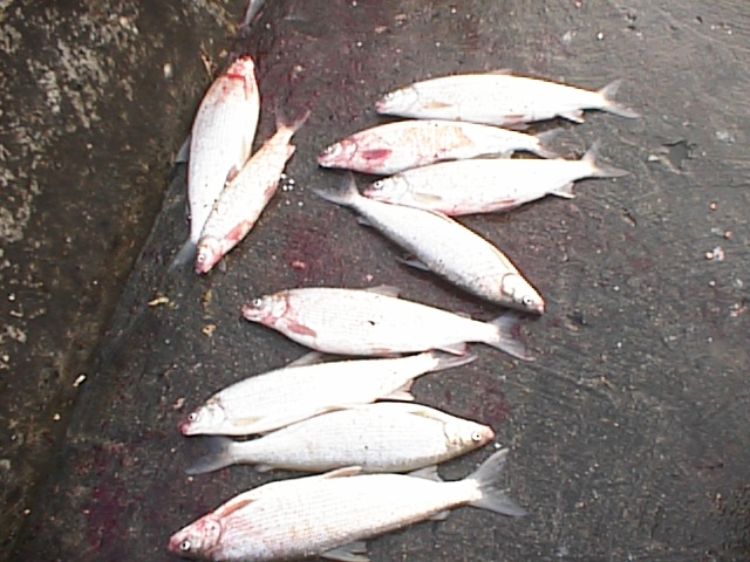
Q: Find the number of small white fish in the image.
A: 10